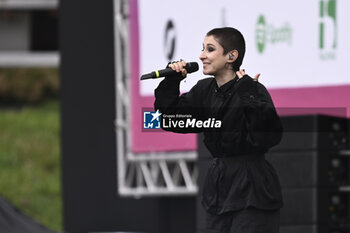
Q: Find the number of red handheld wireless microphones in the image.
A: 0